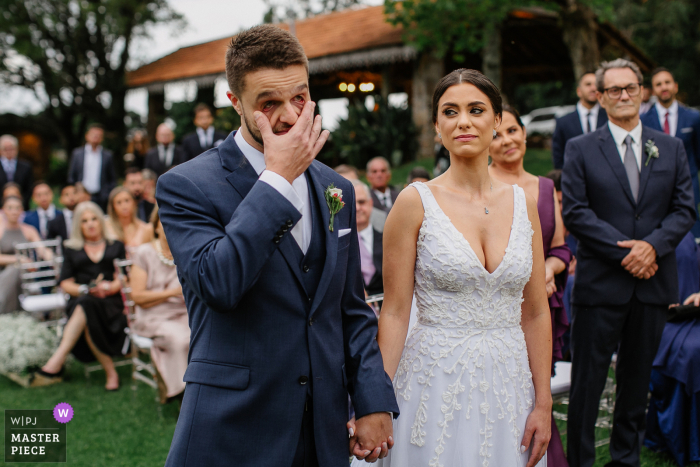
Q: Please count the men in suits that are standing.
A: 8